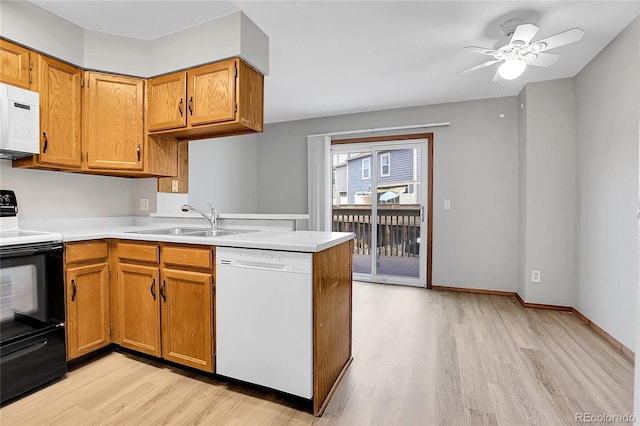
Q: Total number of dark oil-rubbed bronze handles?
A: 7